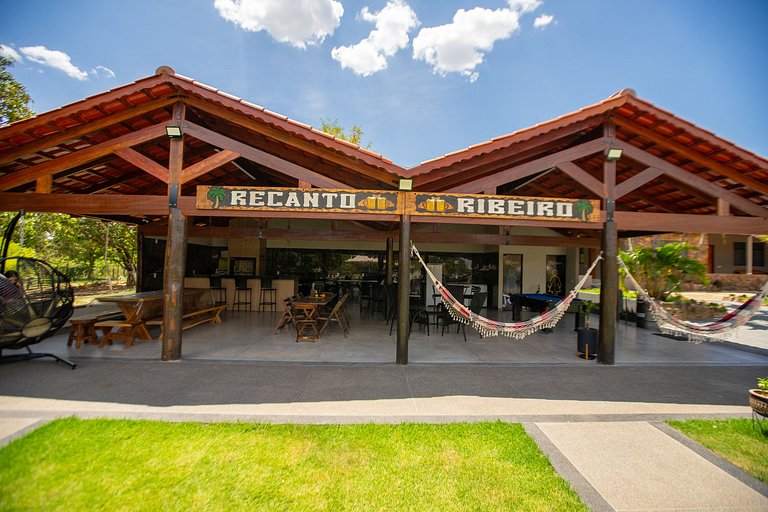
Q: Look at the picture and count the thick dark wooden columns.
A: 3